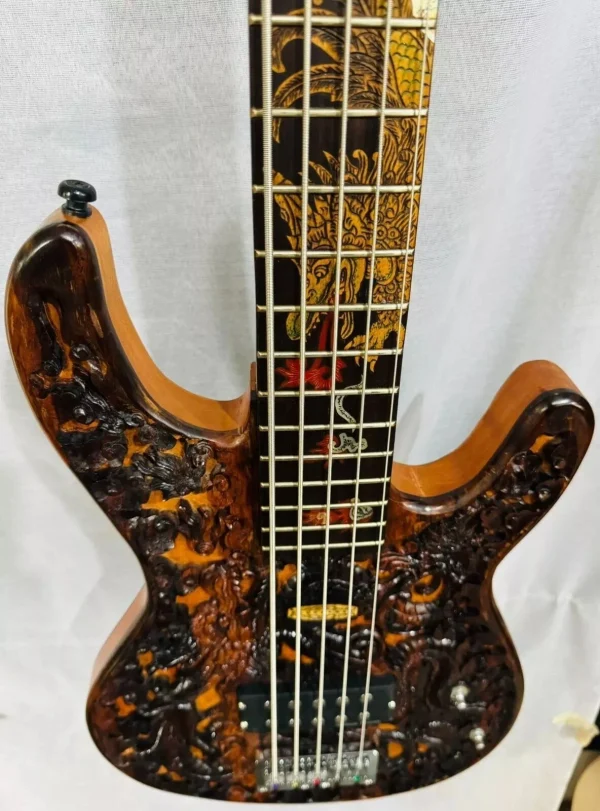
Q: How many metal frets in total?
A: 13